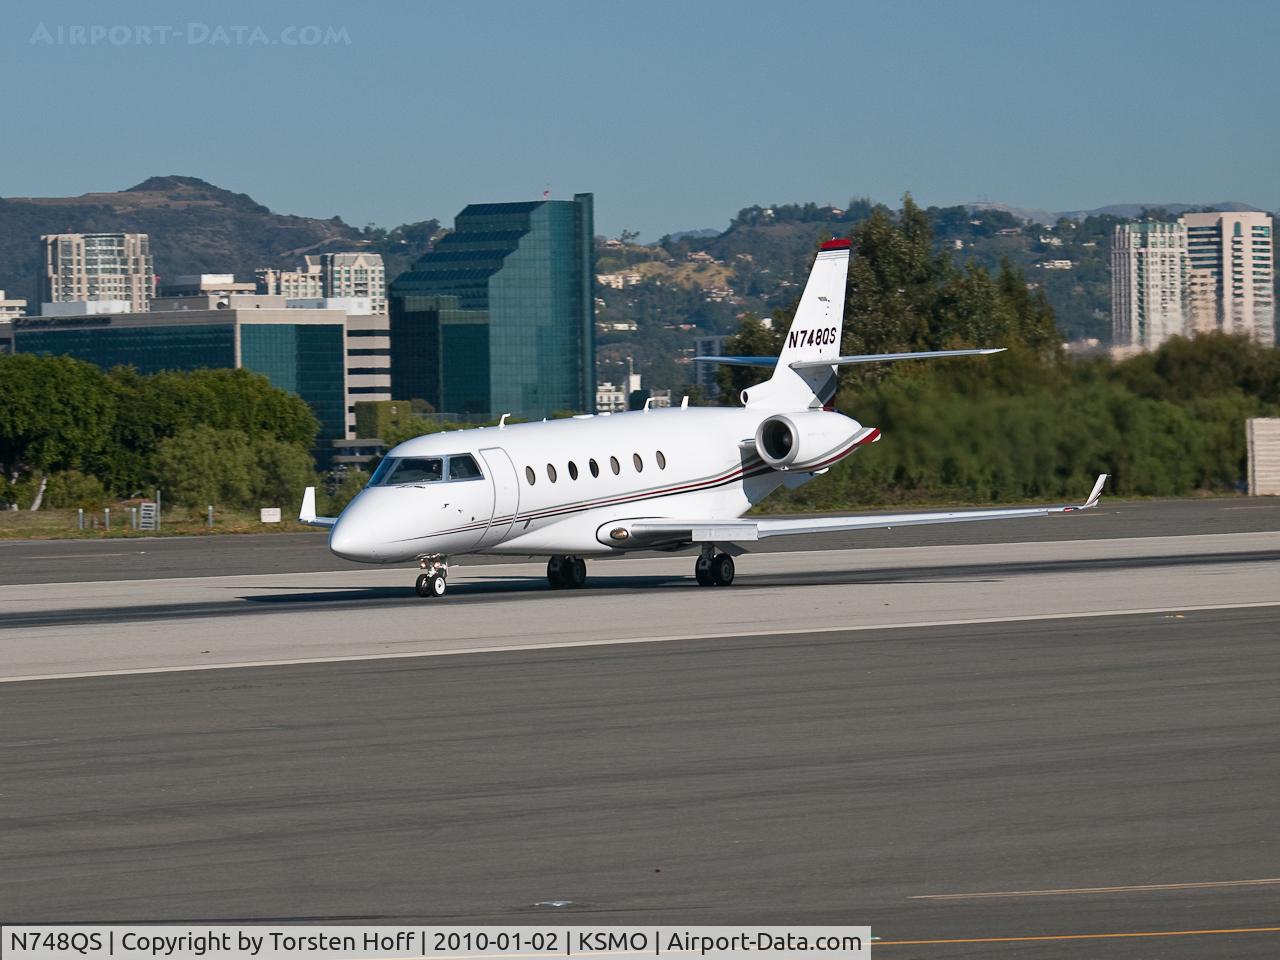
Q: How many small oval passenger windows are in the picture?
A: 7